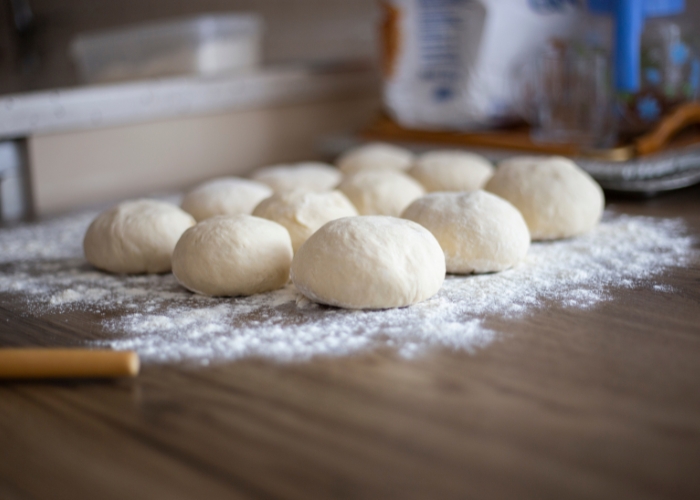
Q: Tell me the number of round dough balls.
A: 11